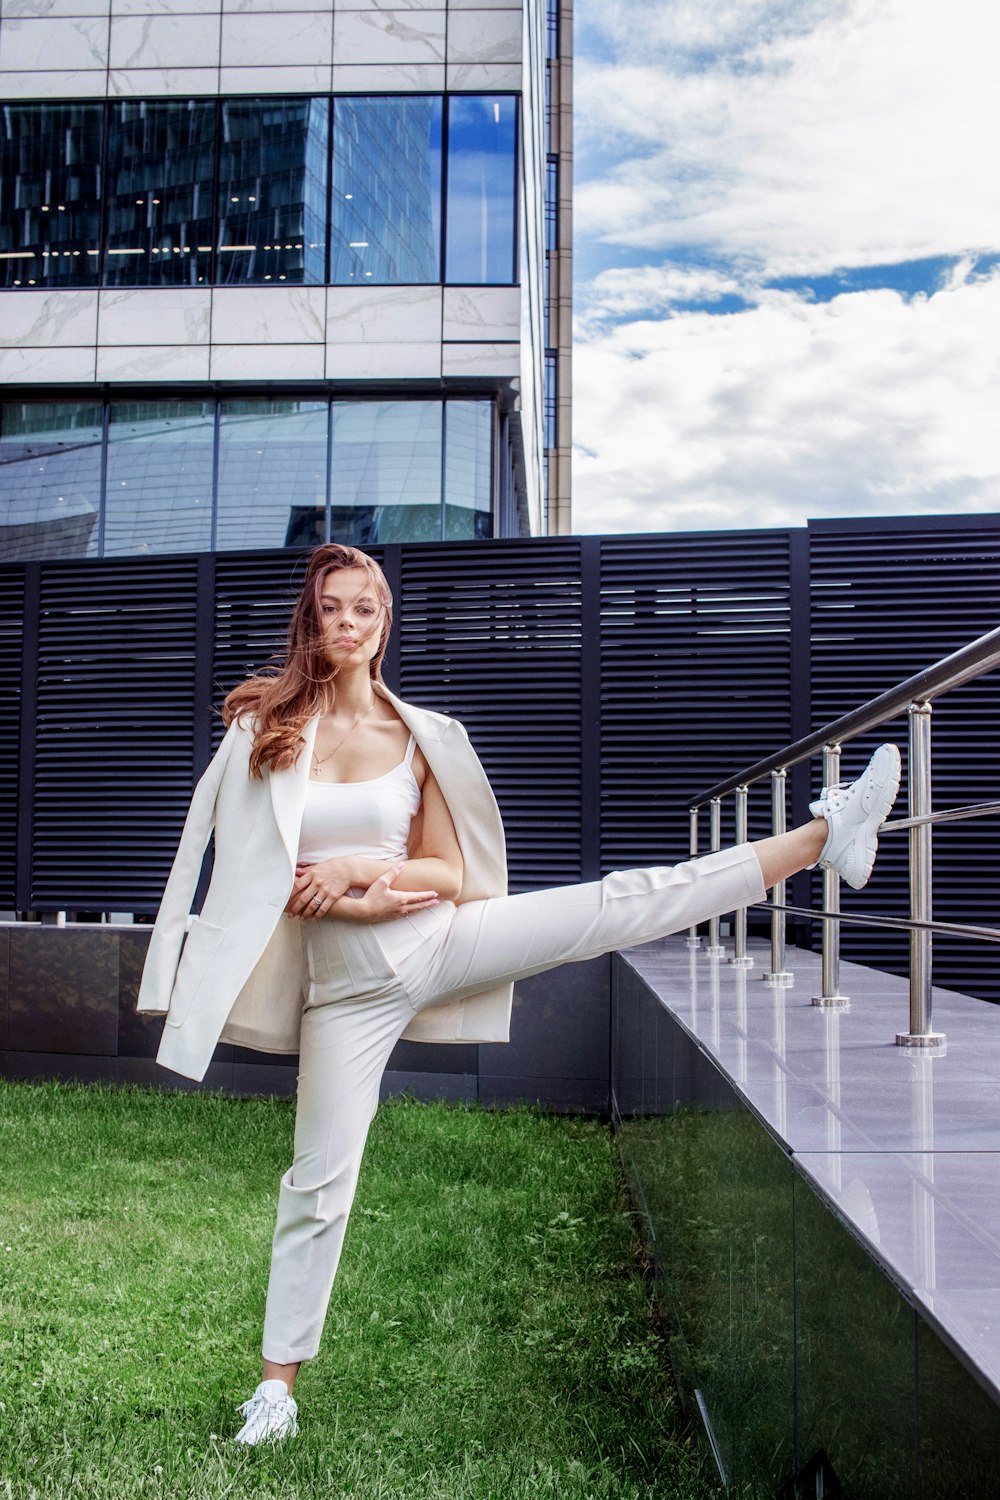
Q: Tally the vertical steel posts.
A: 6